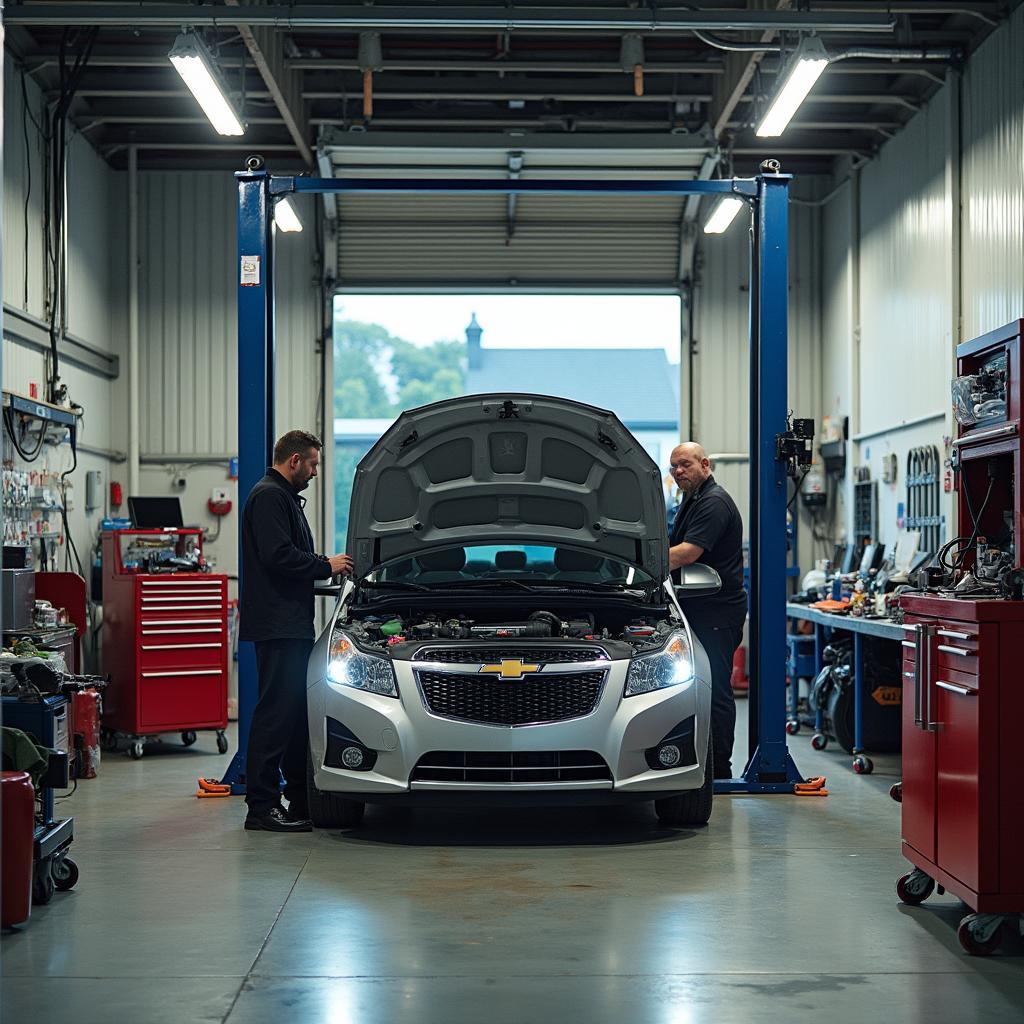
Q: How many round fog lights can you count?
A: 2